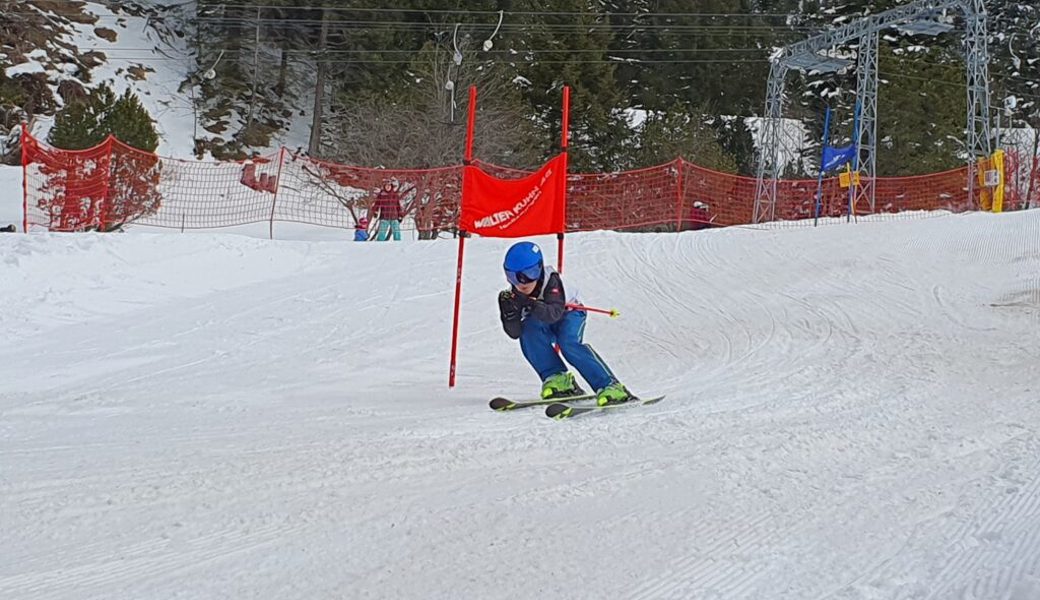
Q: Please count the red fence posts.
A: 4